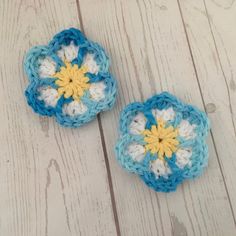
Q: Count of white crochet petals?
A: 12